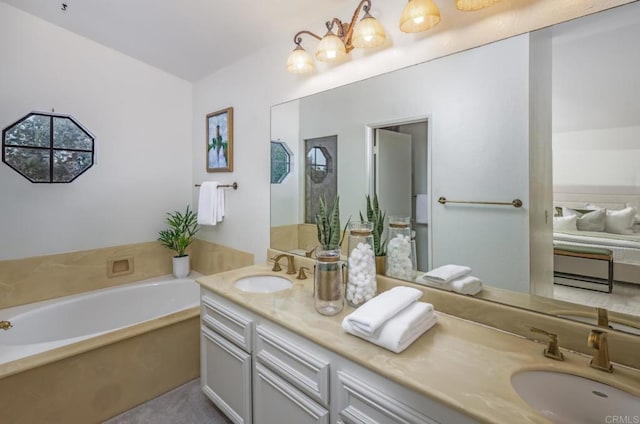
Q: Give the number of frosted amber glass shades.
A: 5